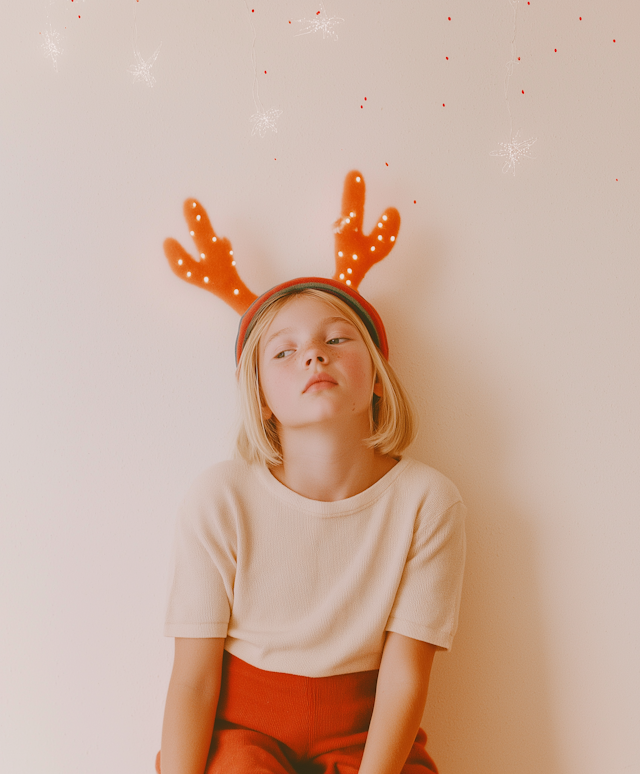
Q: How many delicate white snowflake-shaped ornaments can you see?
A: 5